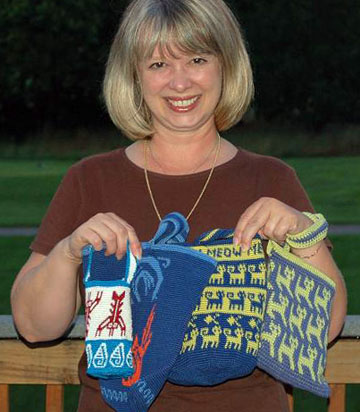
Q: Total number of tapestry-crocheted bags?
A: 4